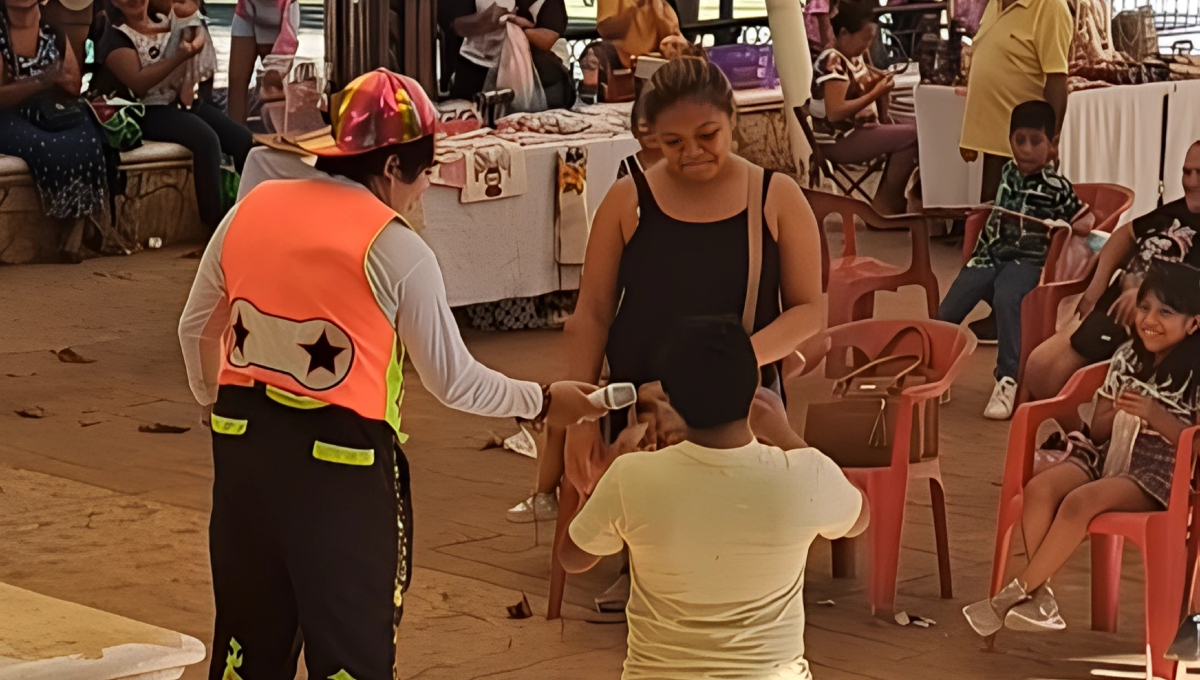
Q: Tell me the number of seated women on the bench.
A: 2